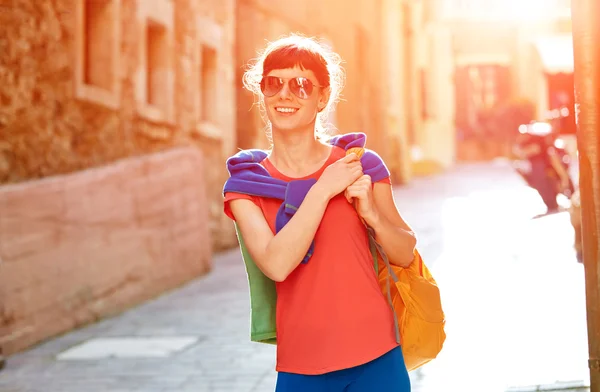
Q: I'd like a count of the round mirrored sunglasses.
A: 1